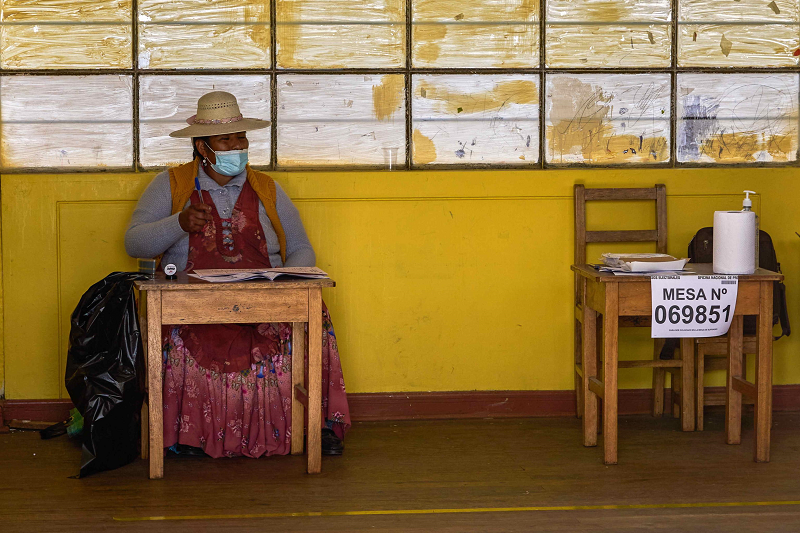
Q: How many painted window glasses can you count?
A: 12